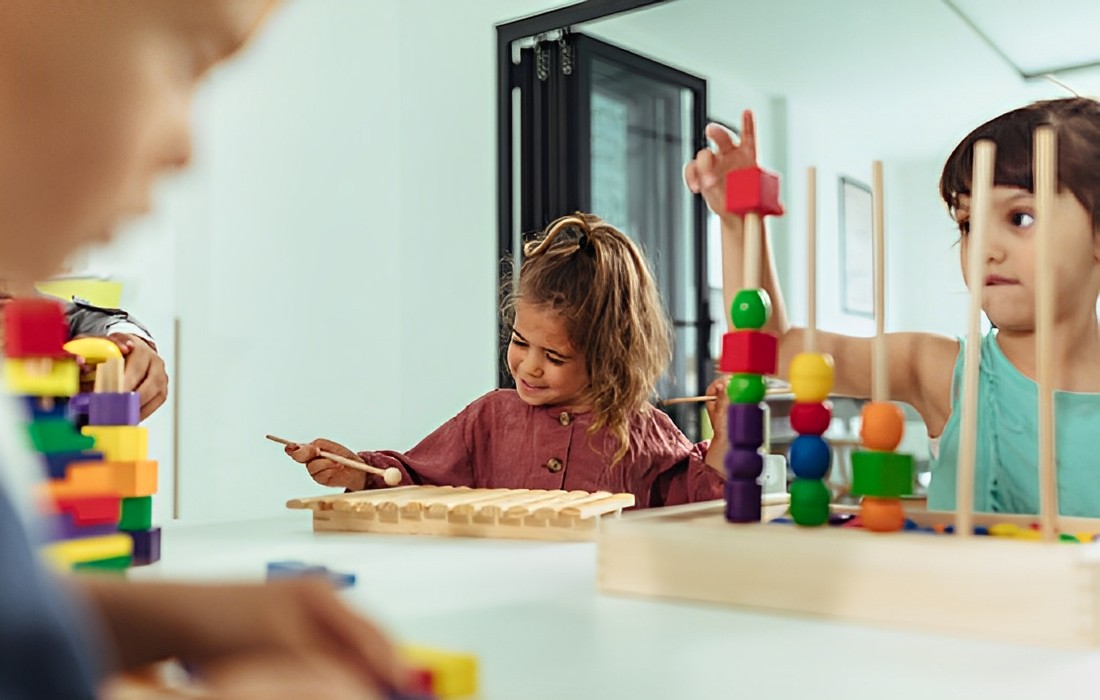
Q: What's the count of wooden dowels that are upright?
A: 5